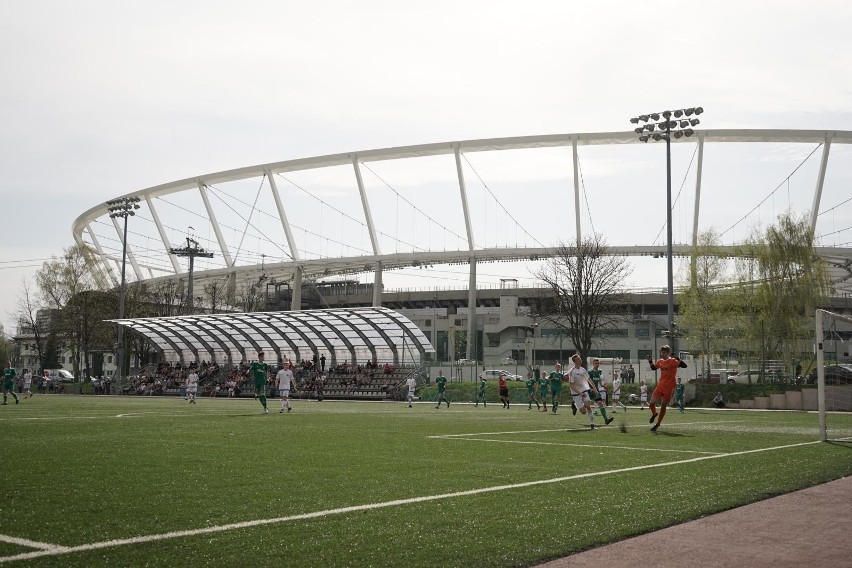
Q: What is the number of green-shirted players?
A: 9